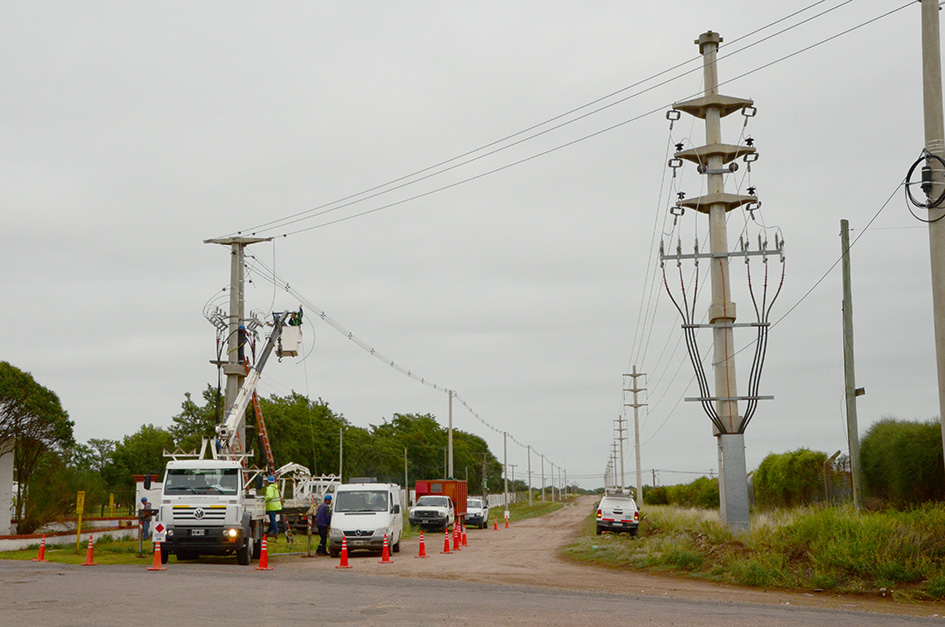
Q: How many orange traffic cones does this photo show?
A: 14